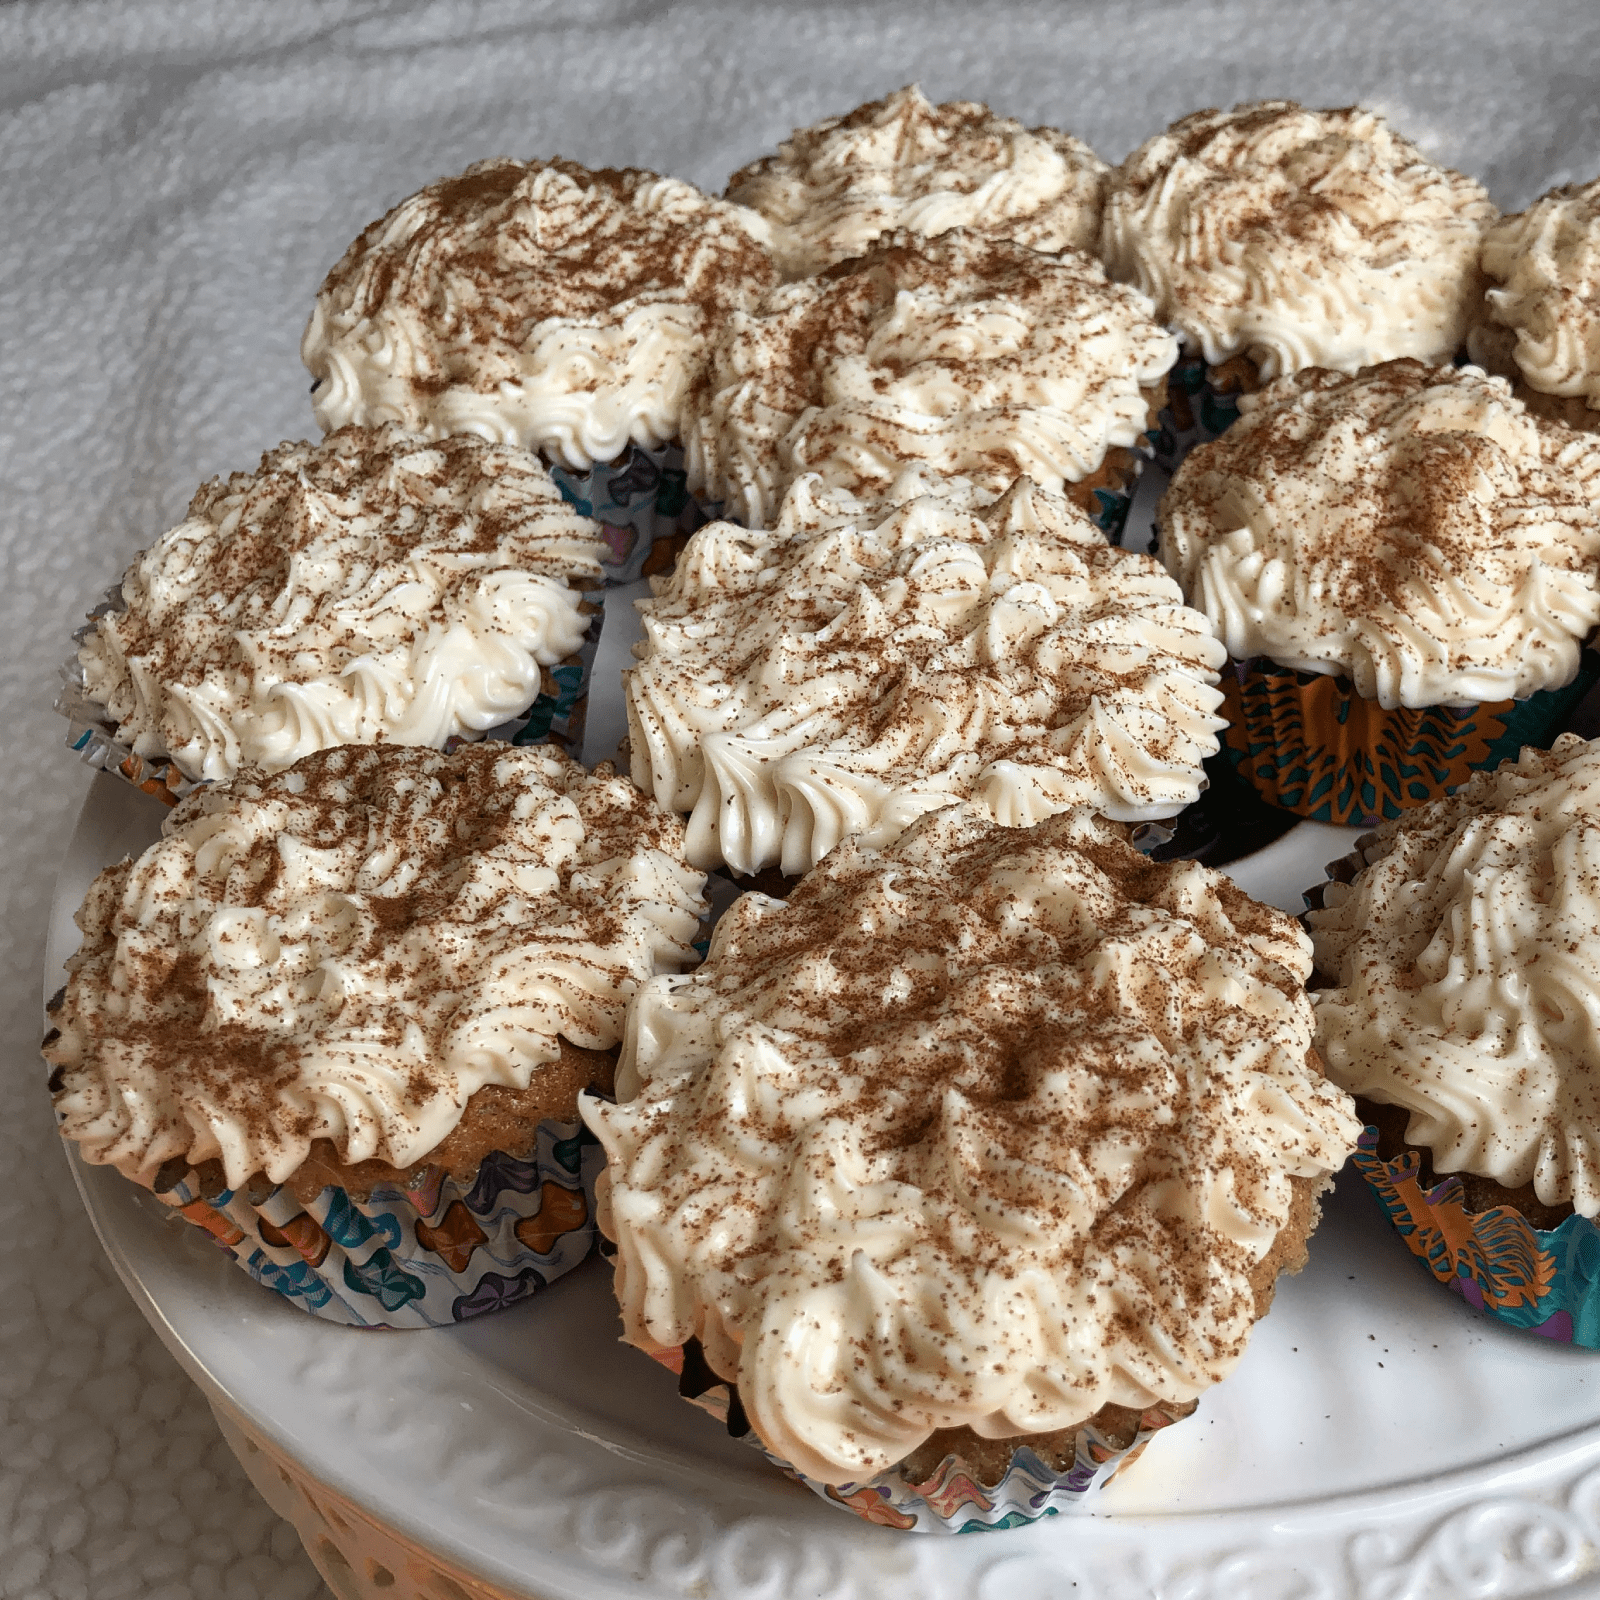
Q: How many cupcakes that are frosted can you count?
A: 11